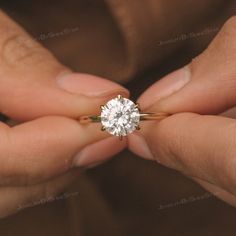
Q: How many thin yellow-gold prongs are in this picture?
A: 6